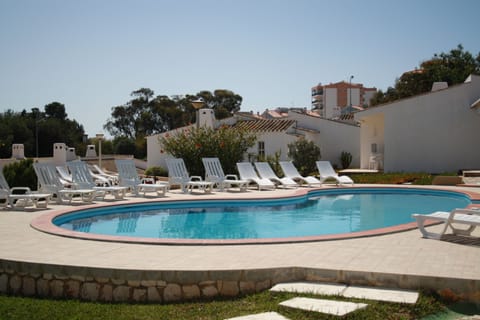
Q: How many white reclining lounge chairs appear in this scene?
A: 14